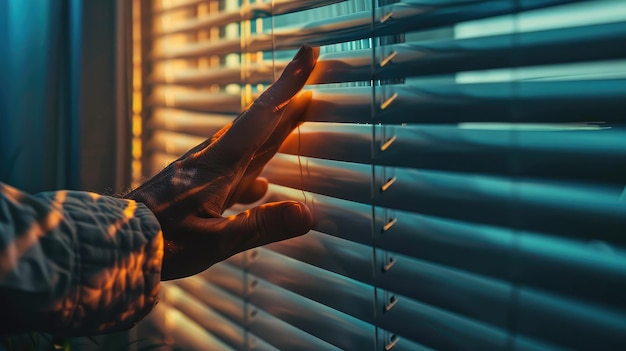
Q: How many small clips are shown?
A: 9